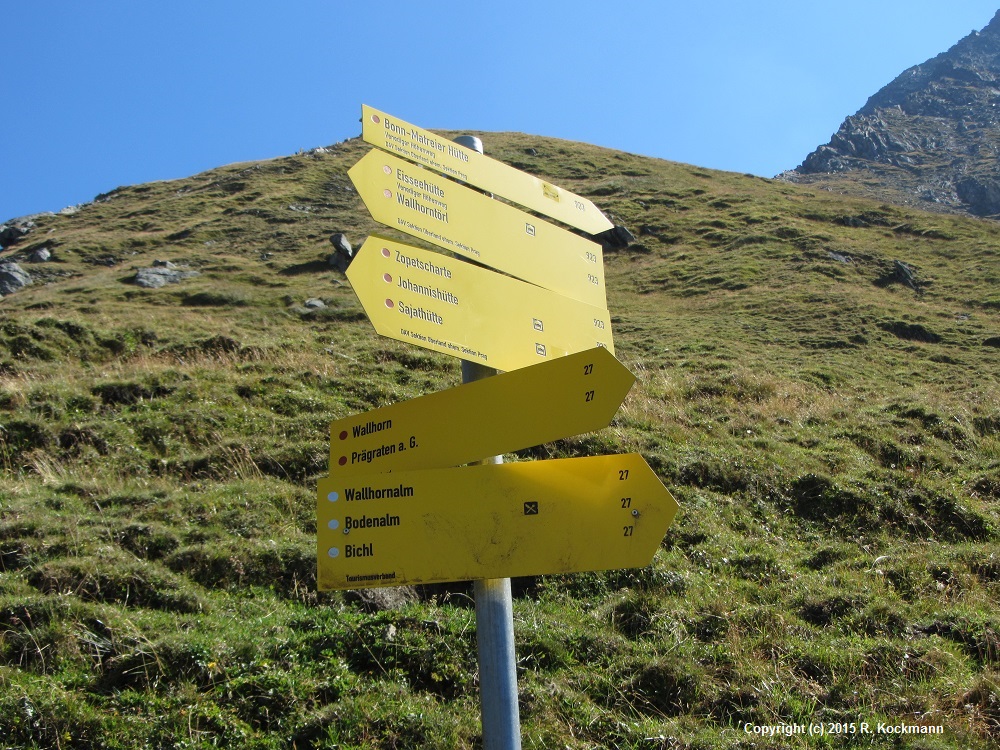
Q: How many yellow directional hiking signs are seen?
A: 5